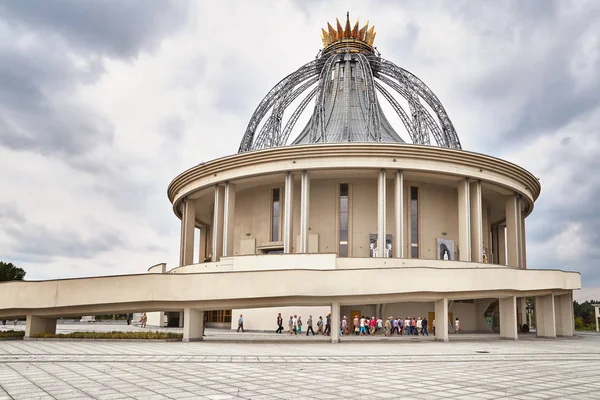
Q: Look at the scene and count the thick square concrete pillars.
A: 7